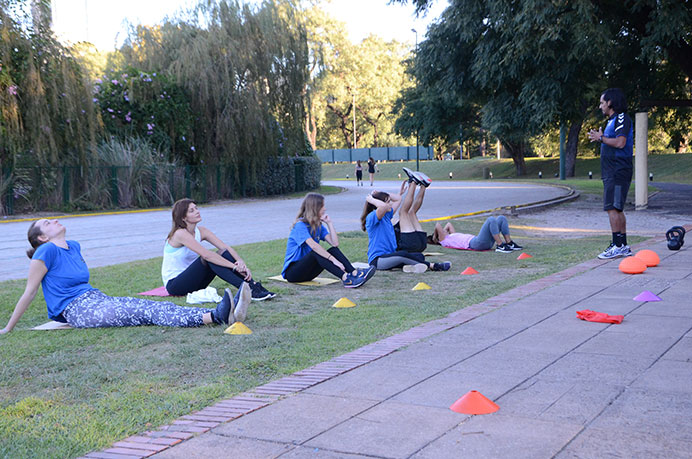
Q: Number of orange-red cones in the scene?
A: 3